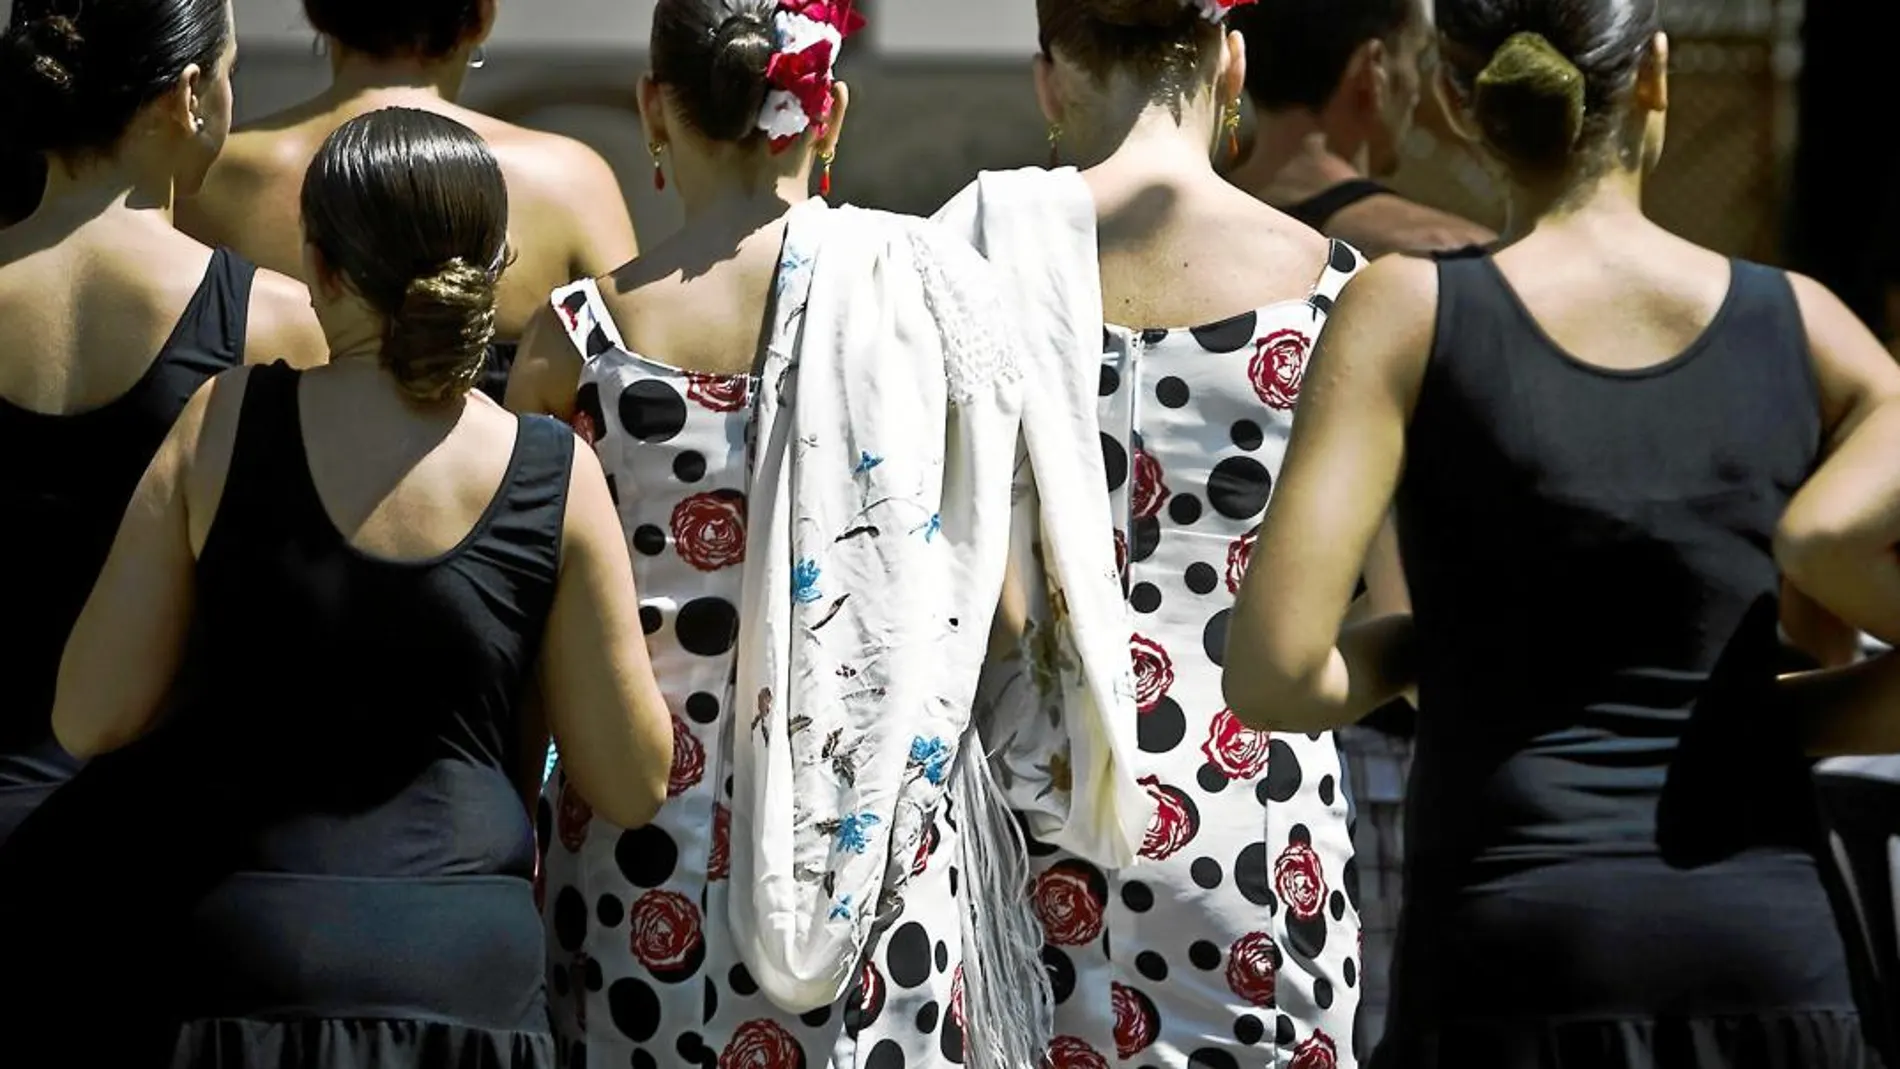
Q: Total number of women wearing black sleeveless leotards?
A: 3